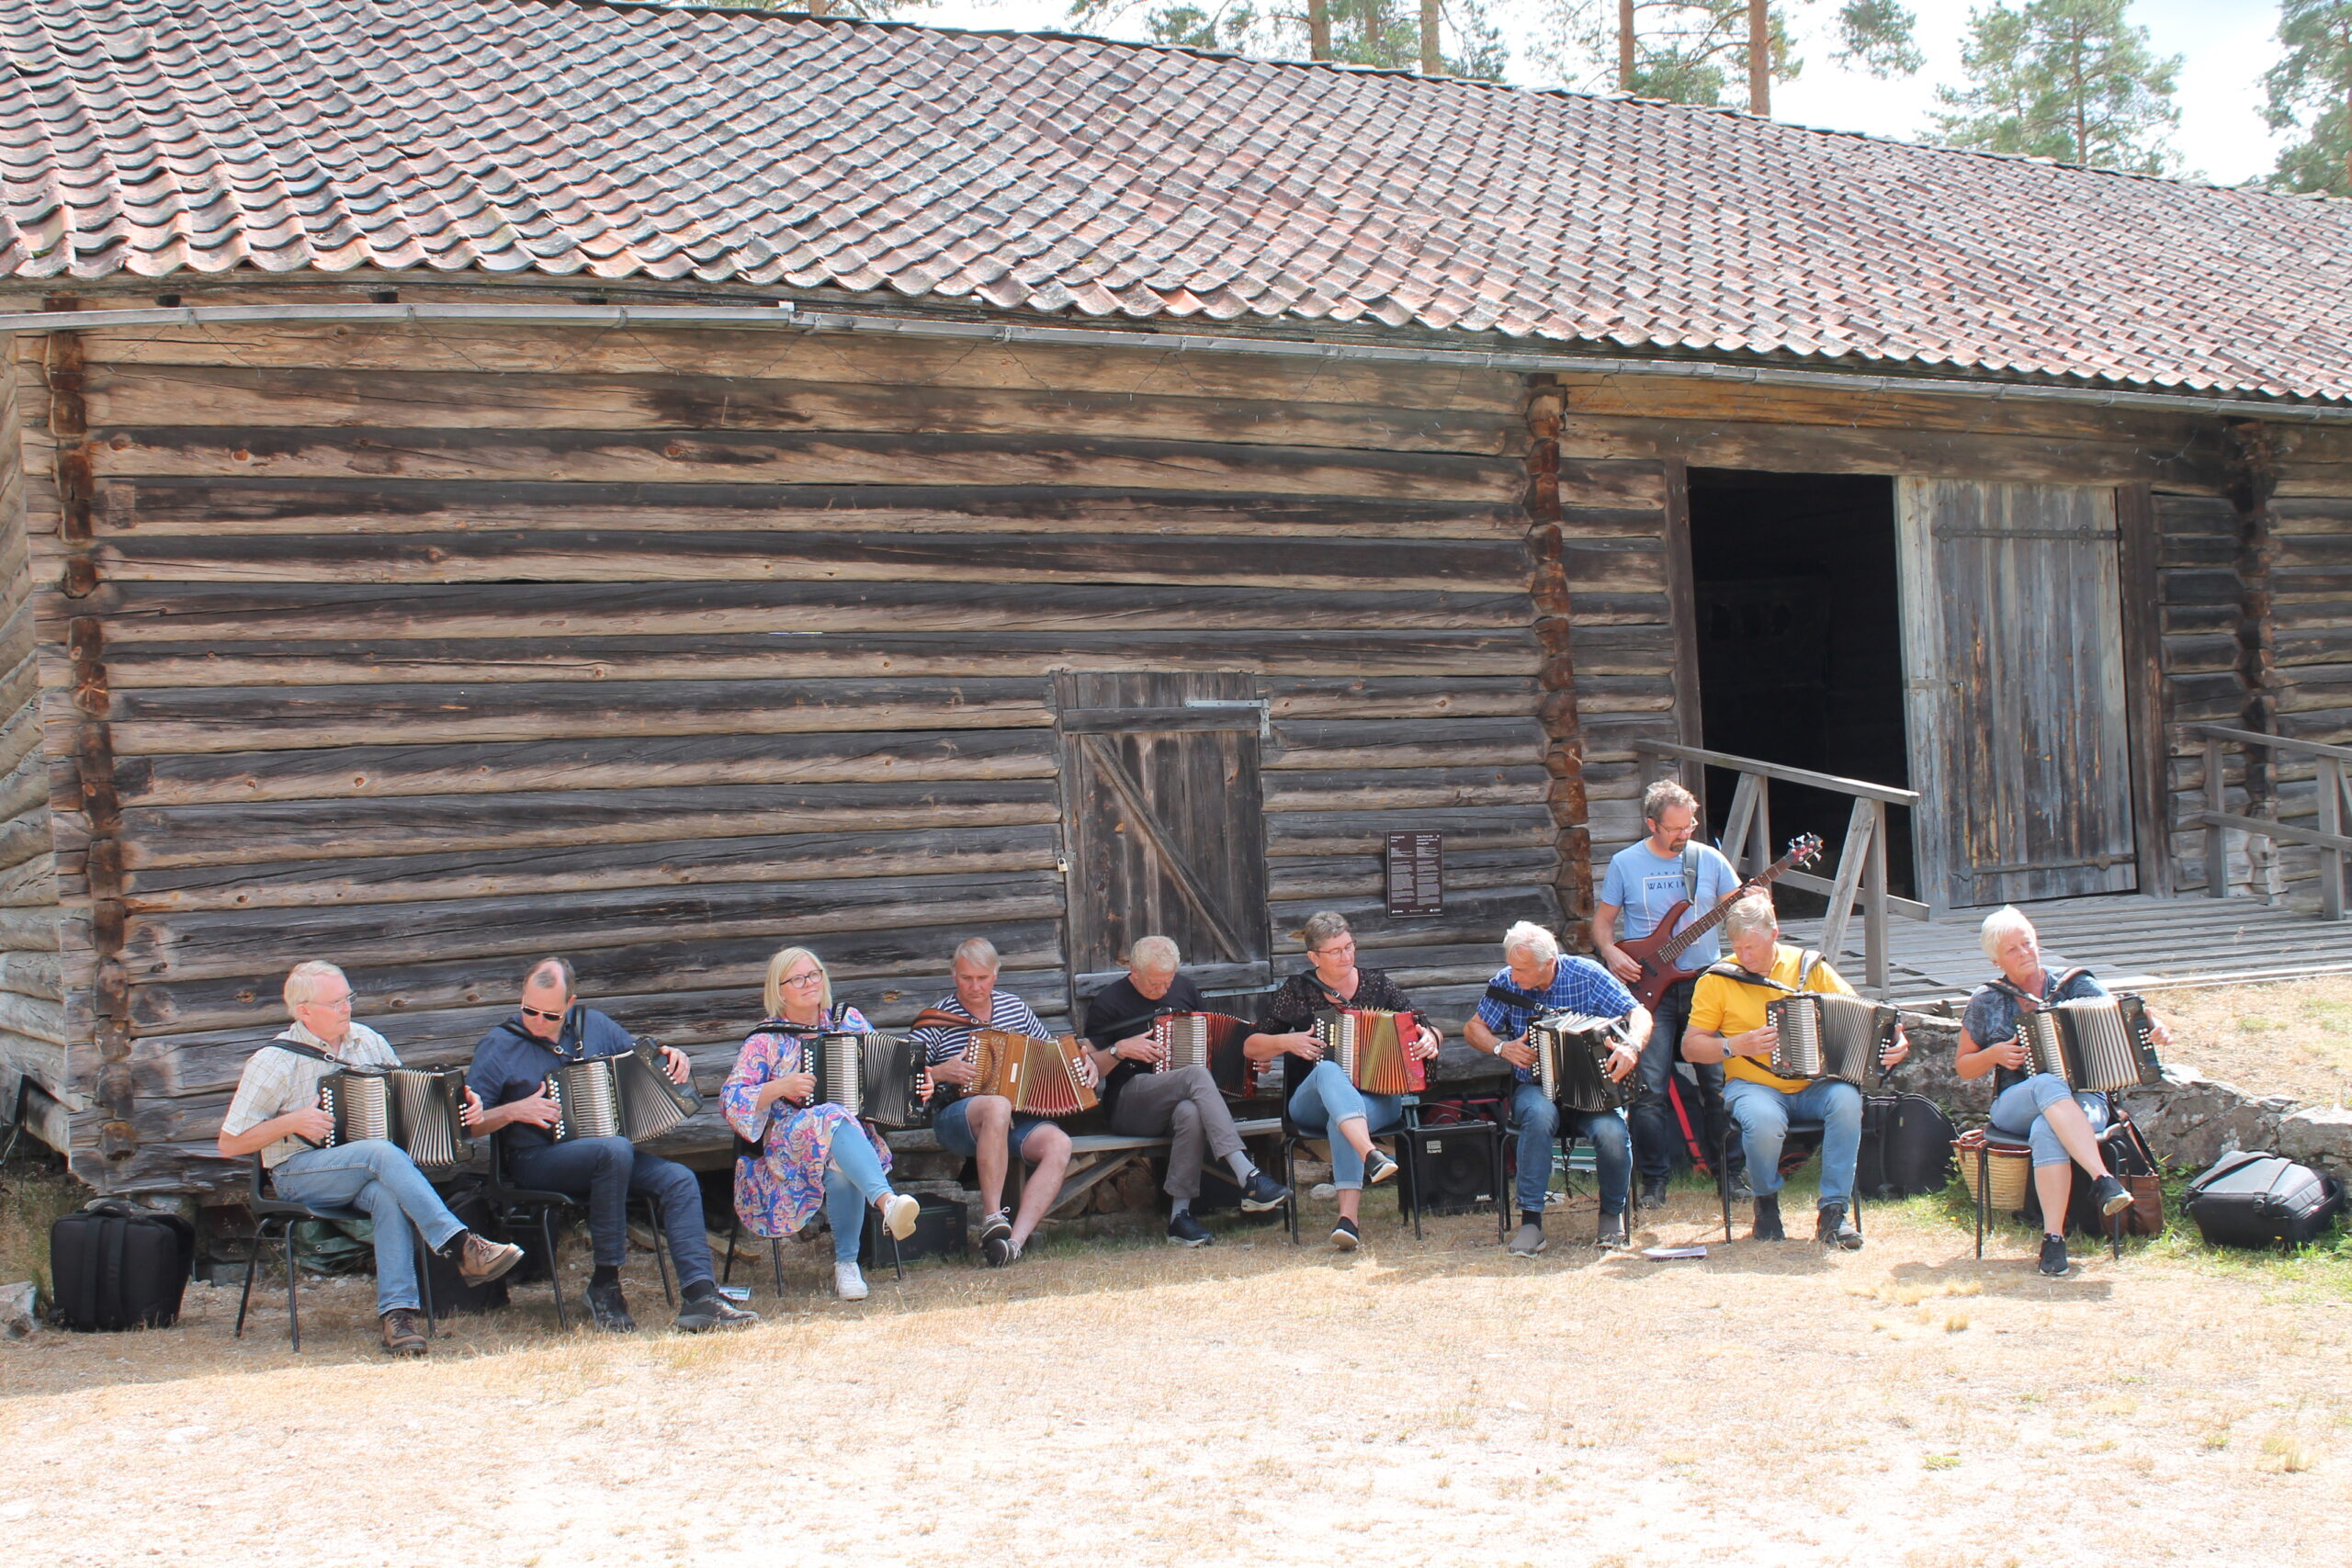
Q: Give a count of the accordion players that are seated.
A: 9